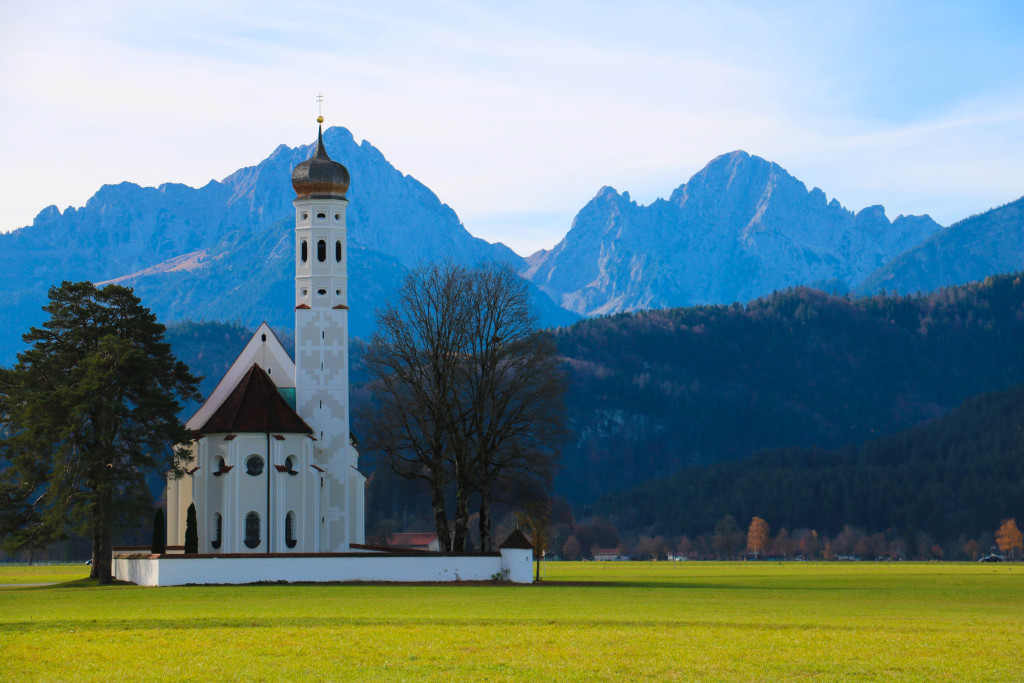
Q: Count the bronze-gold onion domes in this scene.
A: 1